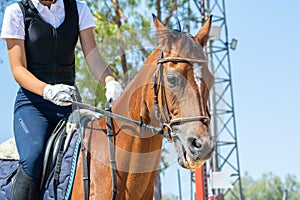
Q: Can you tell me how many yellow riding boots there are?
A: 0